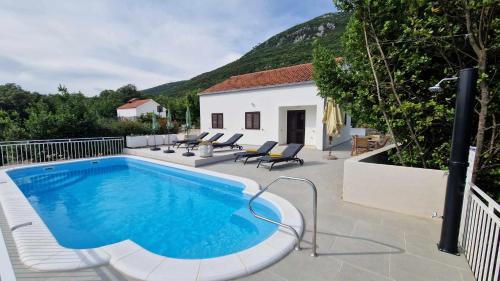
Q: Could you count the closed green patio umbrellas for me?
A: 3